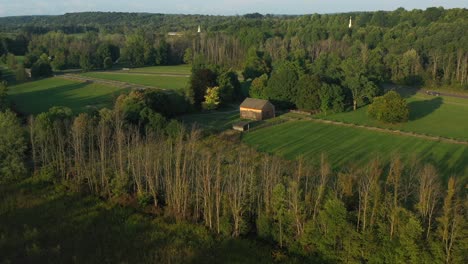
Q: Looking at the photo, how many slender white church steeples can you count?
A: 2